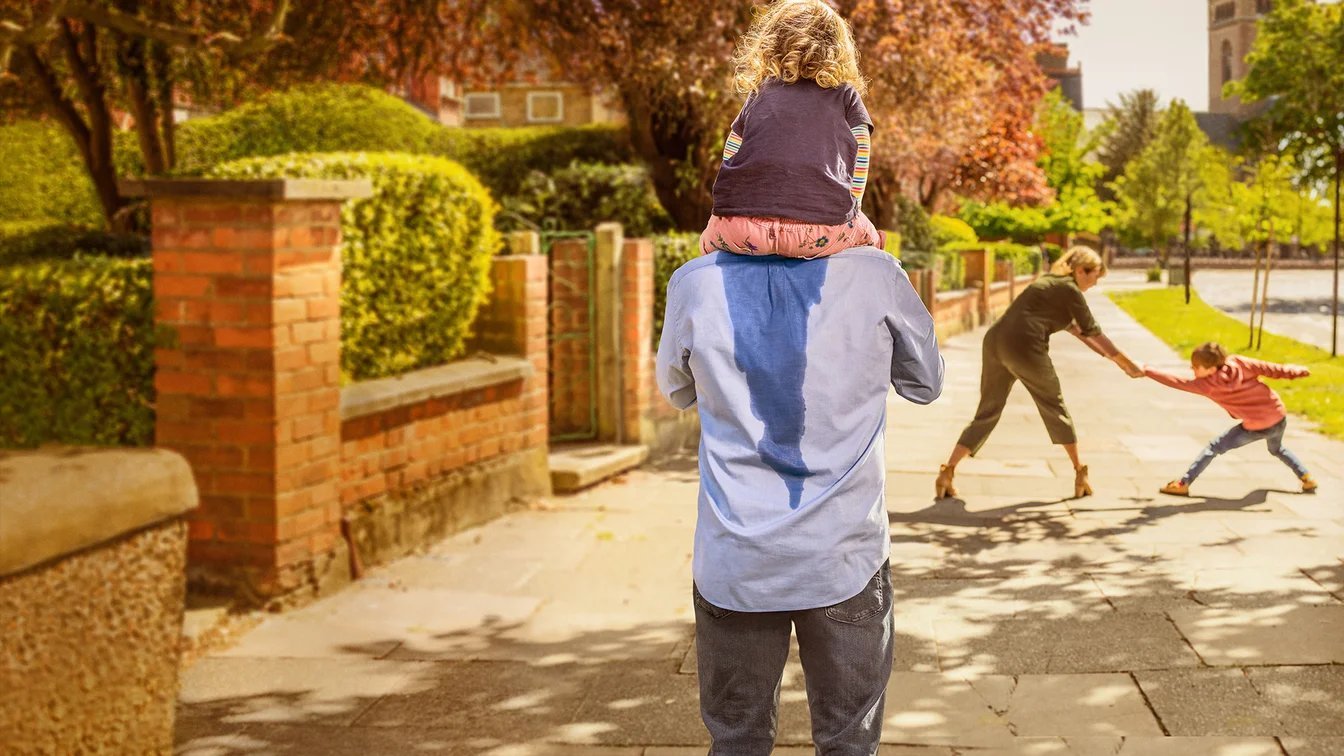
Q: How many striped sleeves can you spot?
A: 2